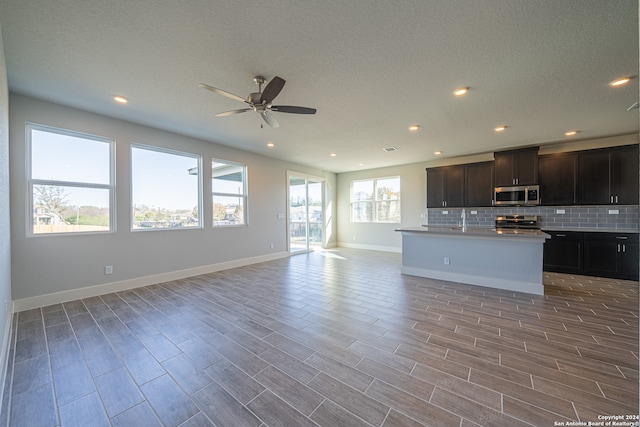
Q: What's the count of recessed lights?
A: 10